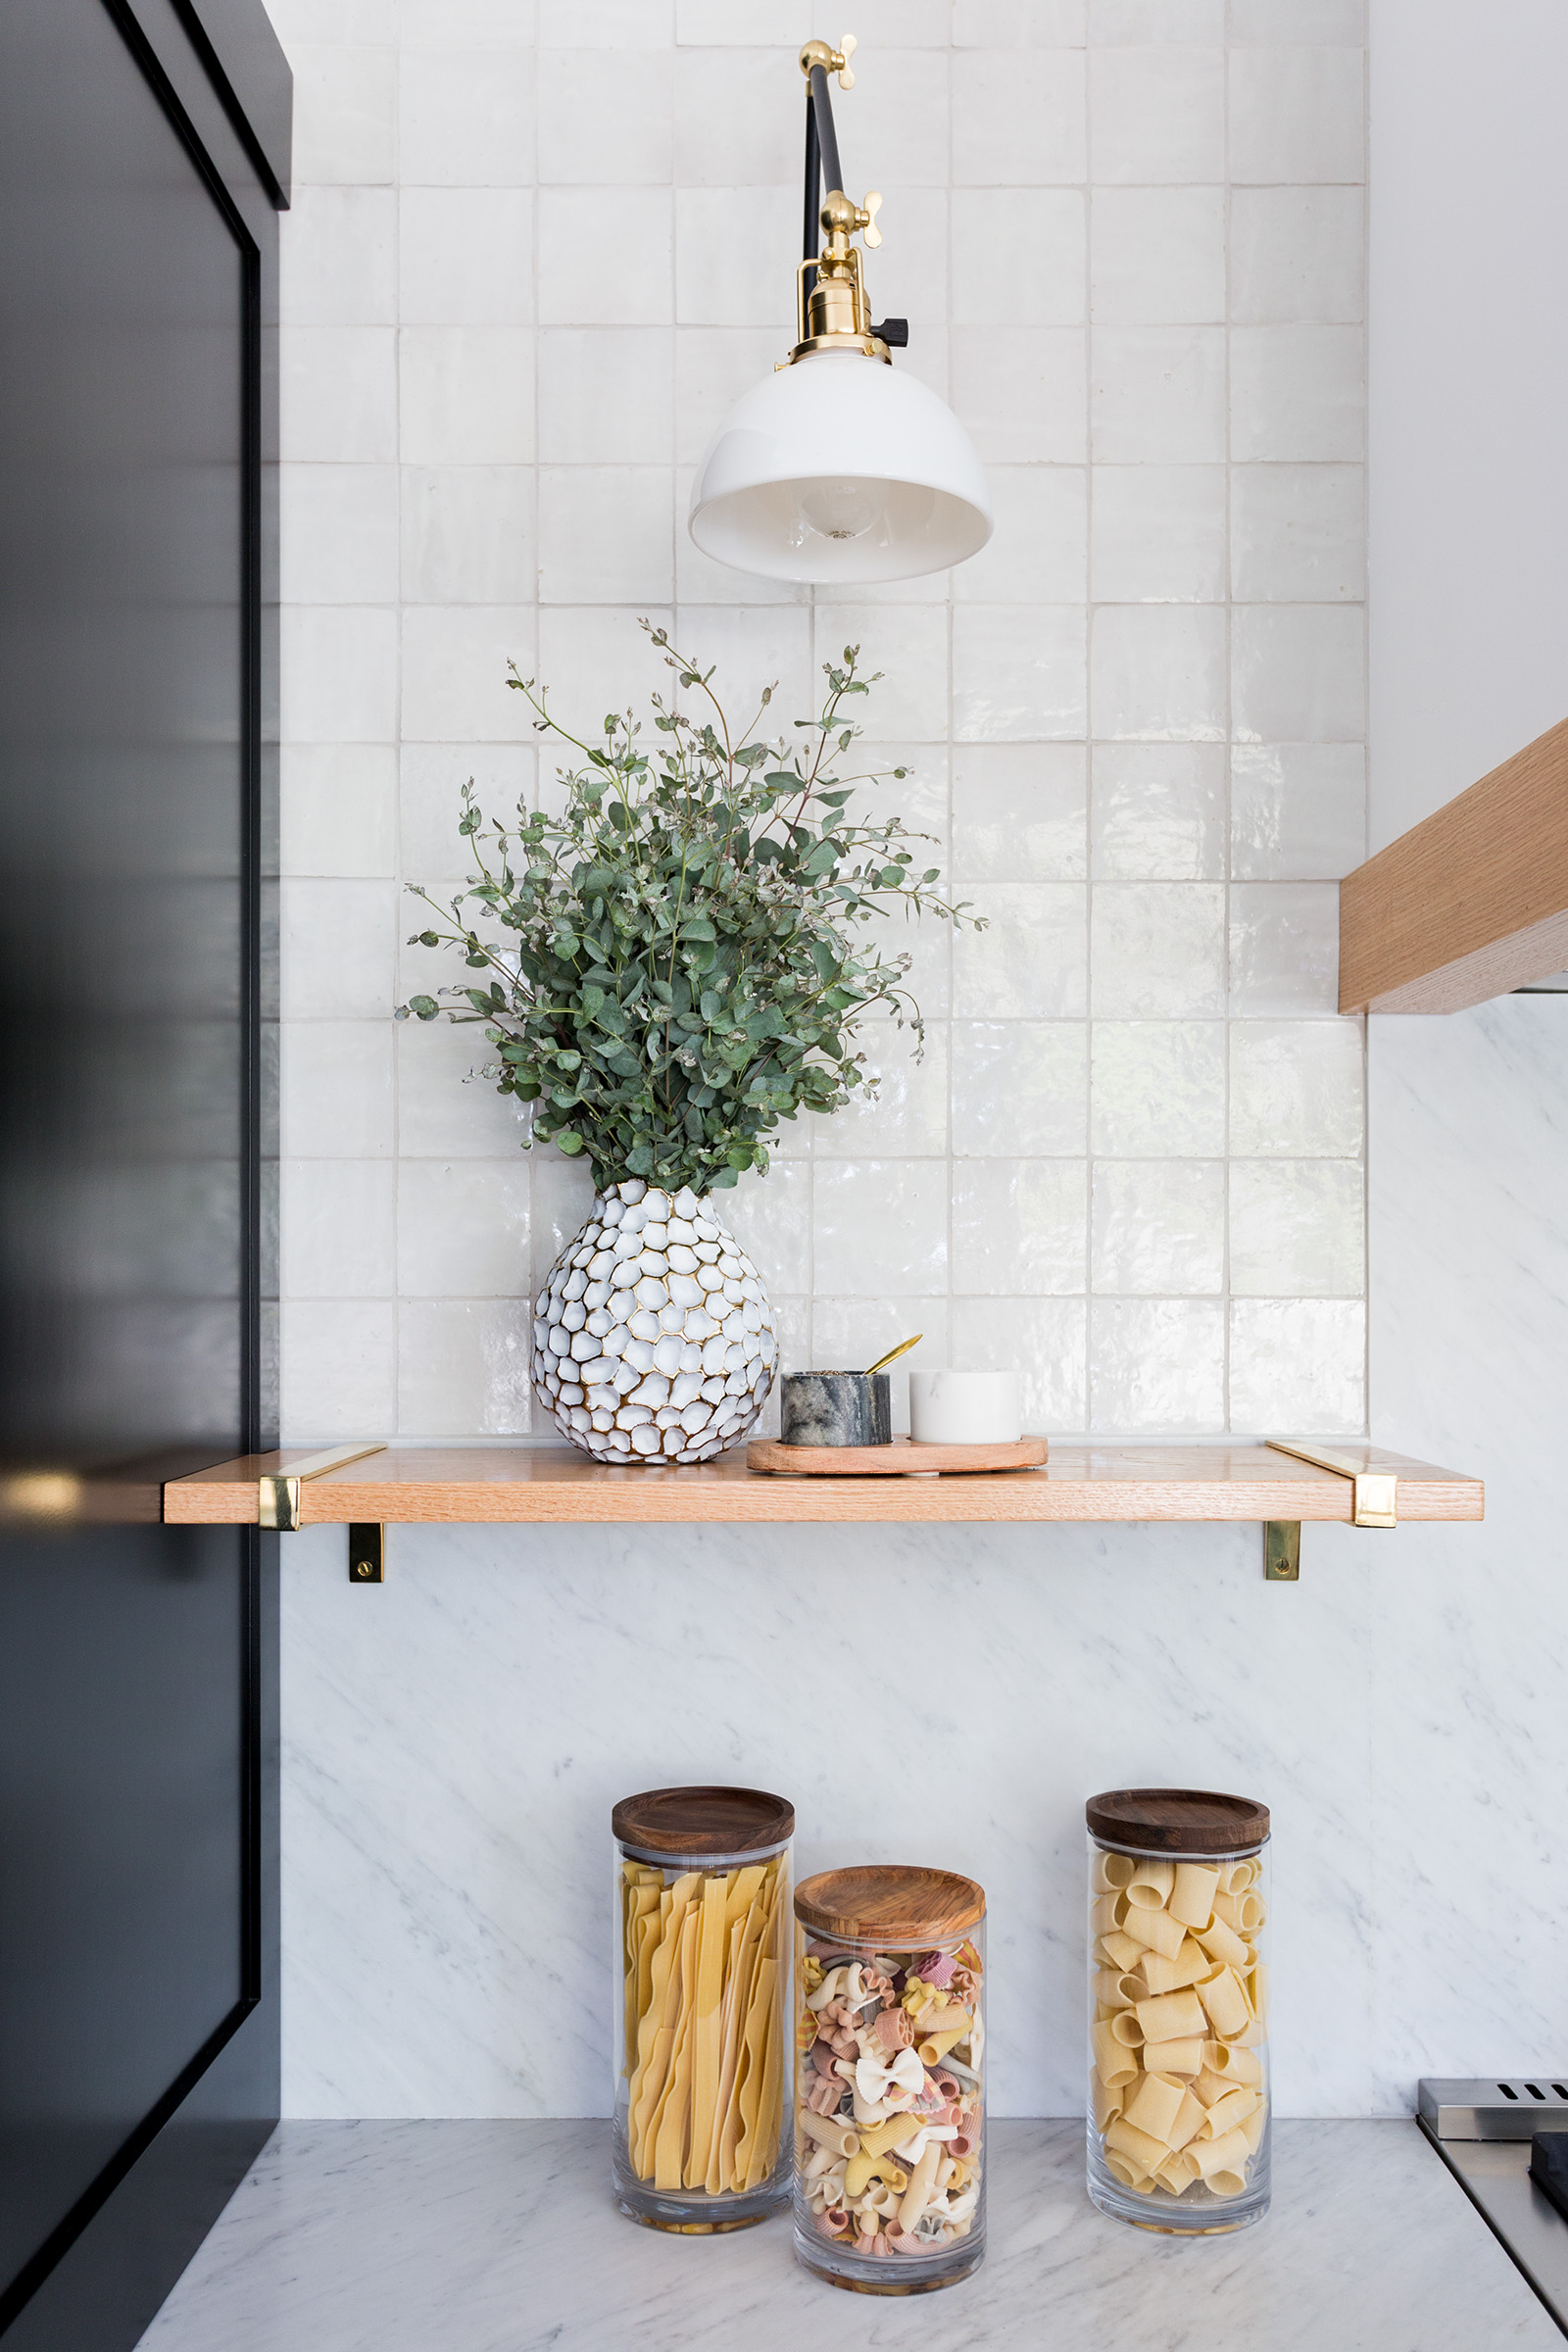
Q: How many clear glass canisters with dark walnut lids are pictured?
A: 2